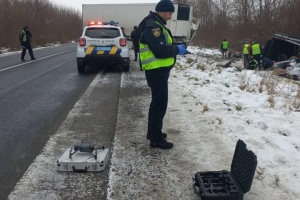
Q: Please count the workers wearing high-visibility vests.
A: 5